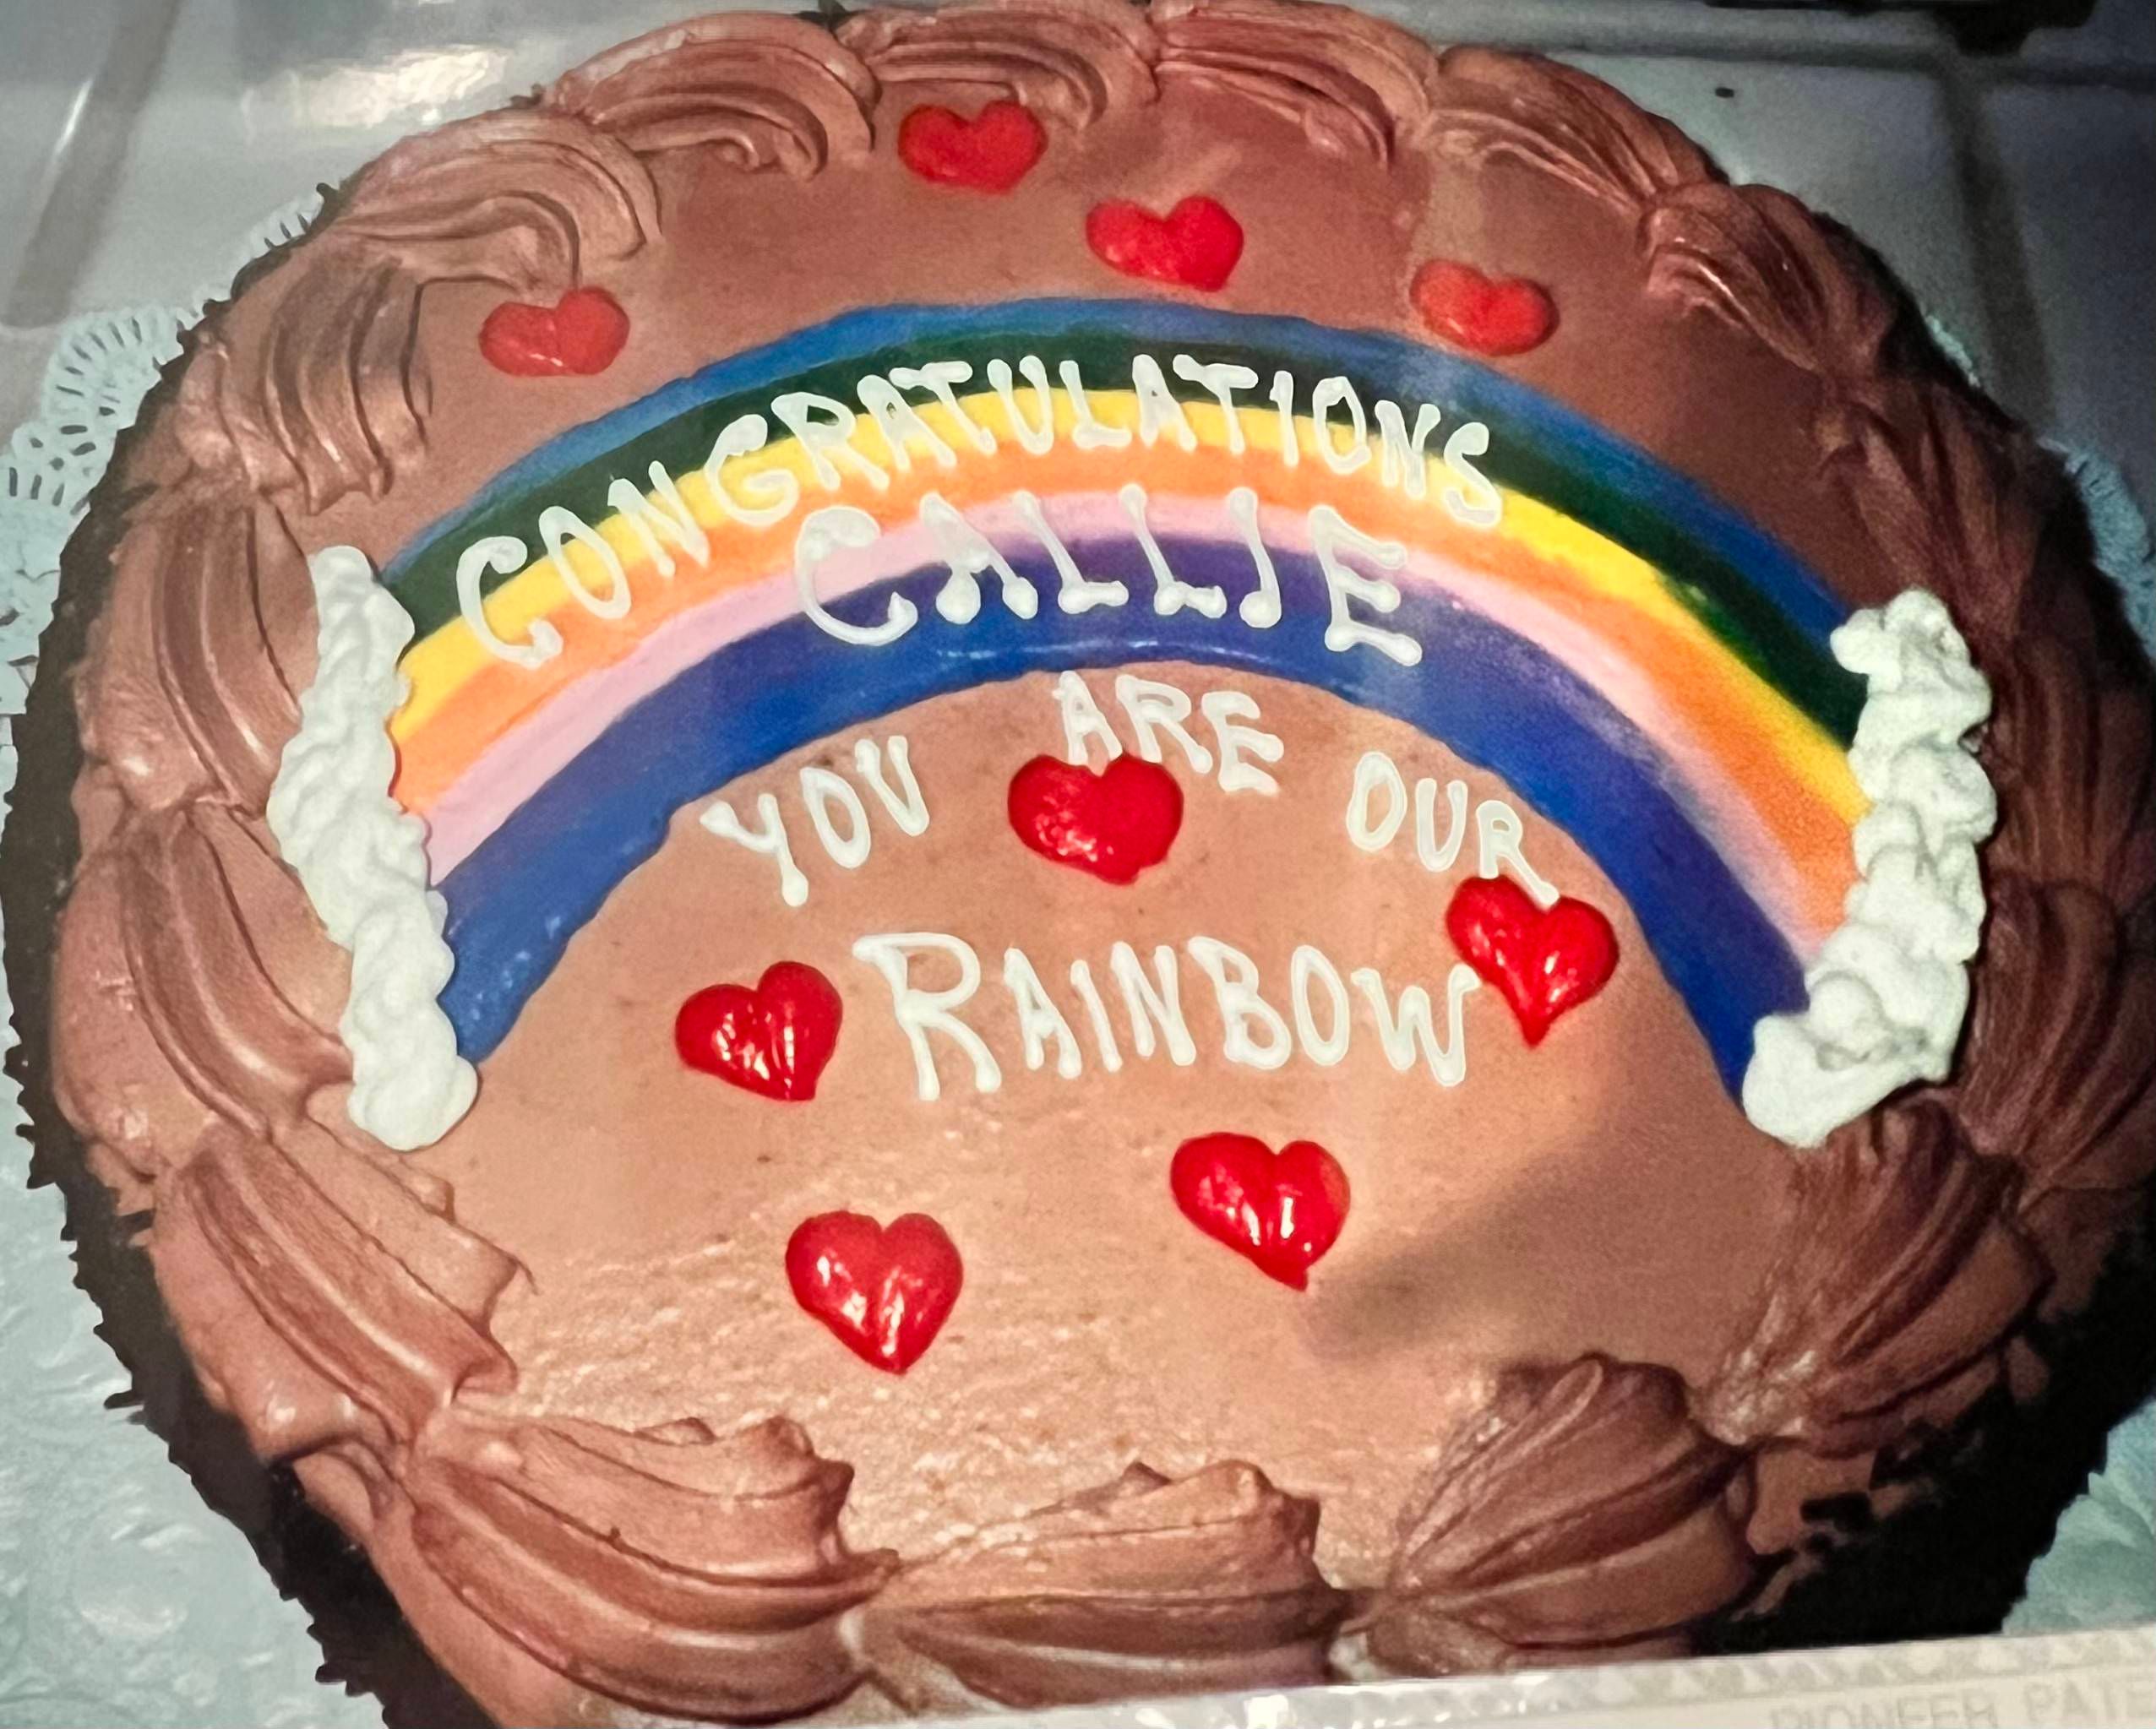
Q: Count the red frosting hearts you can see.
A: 9